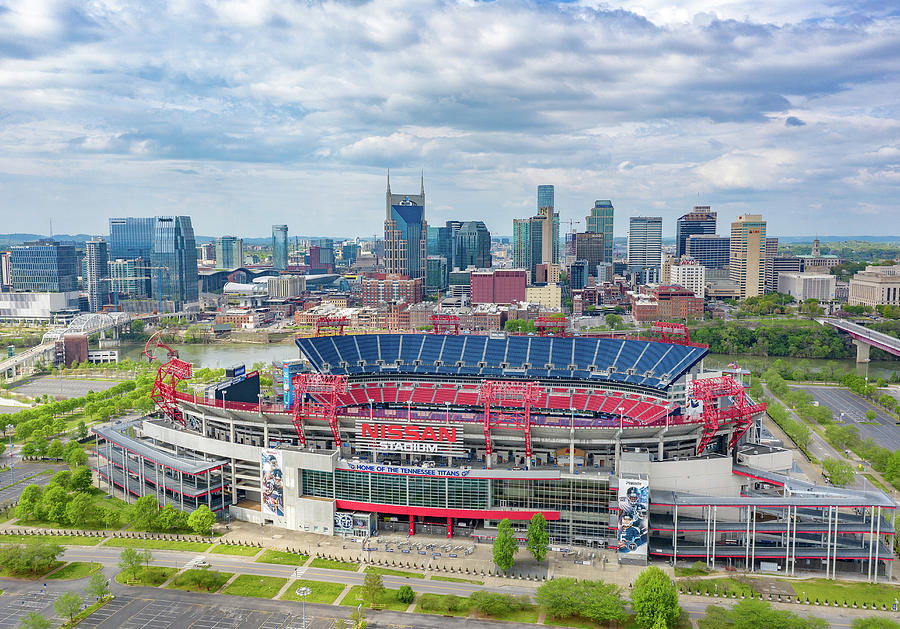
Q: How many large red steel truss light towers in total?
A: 8